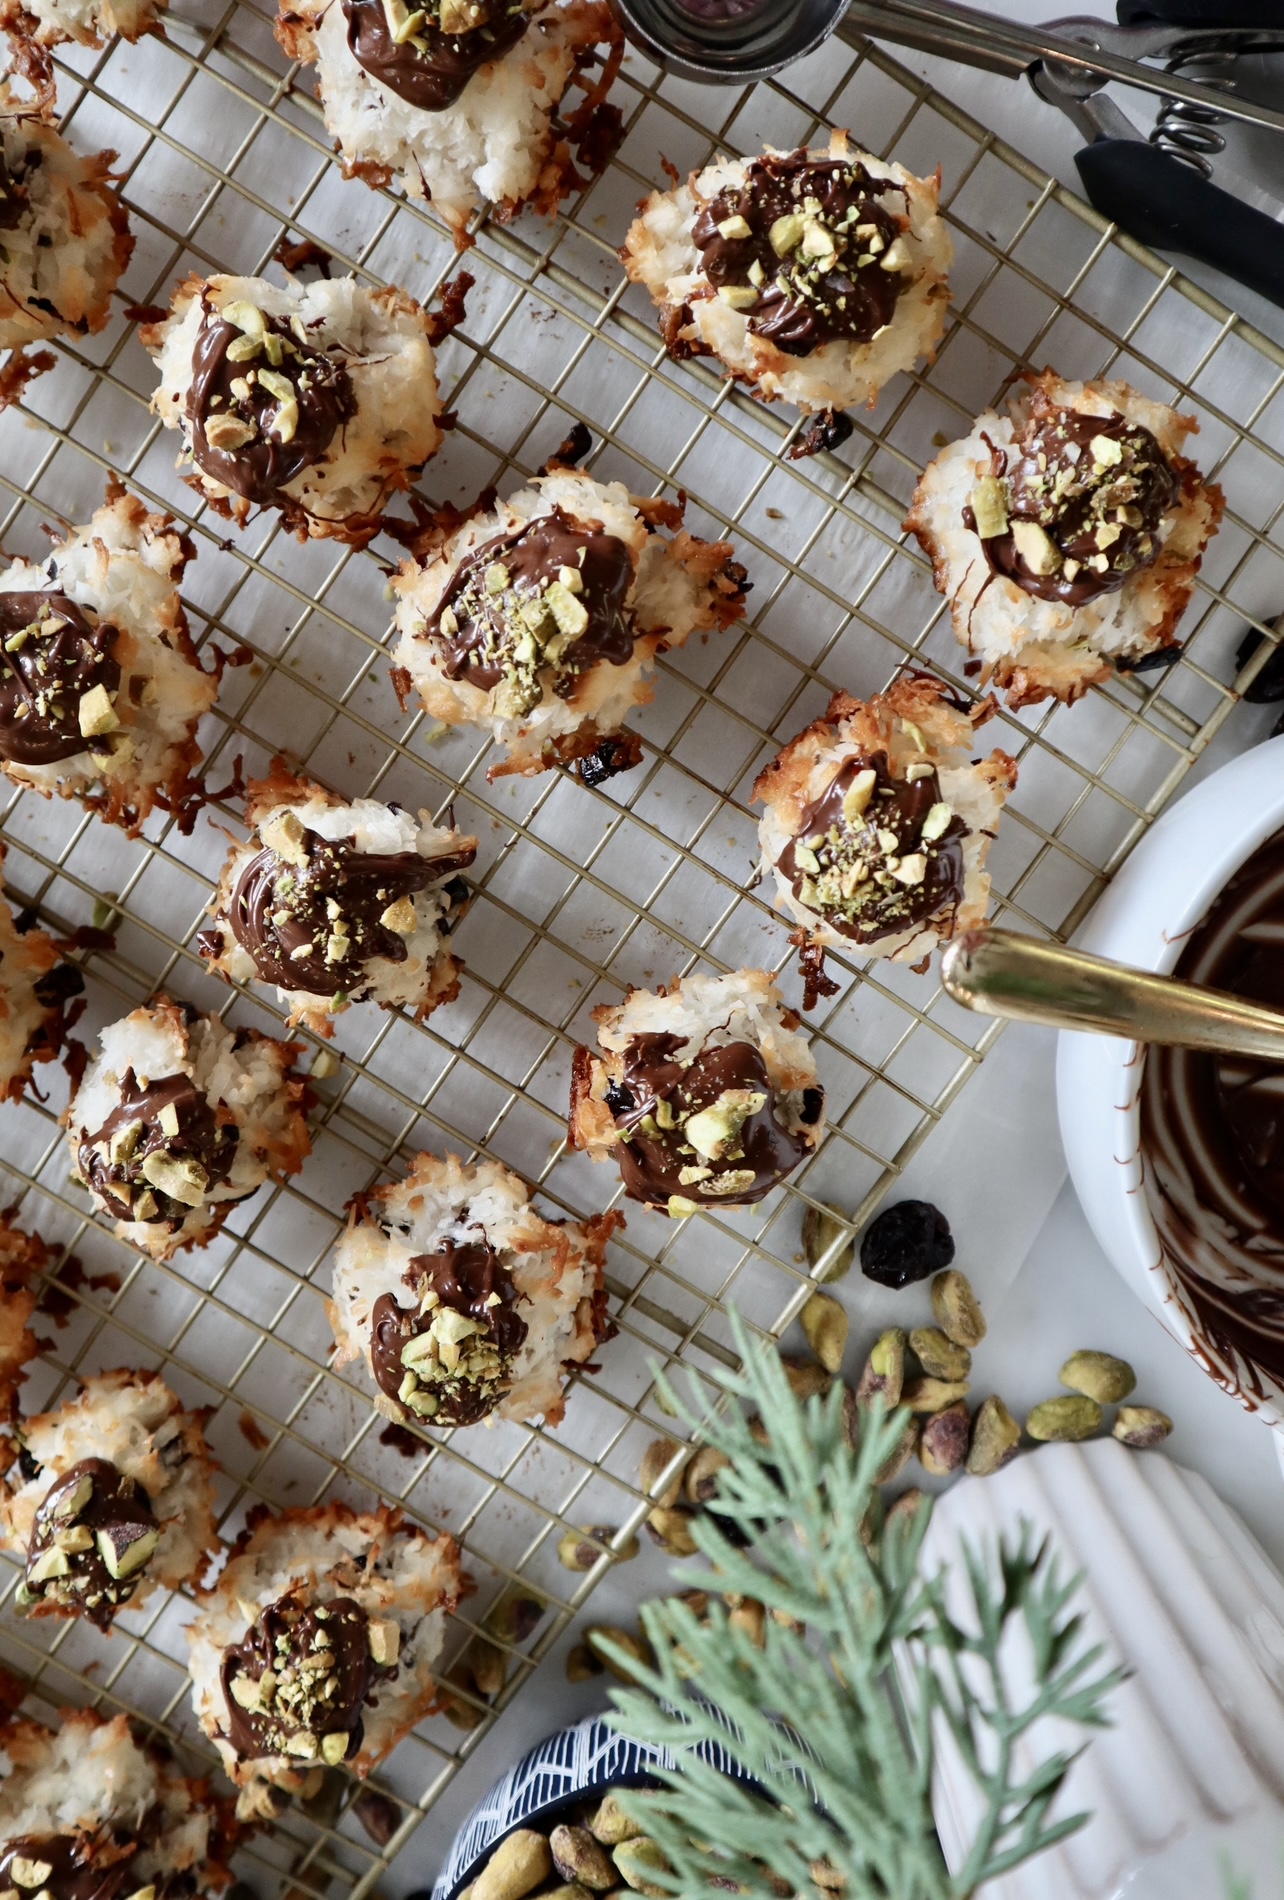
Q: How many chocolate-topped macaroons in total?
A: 15